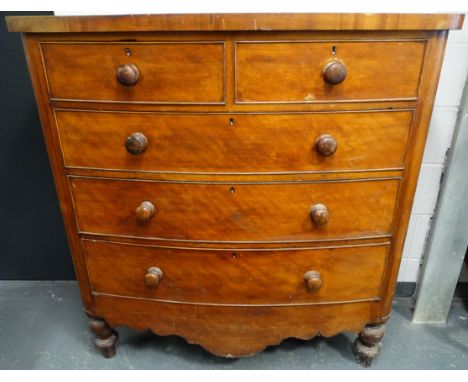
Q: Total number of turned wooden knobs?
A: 8